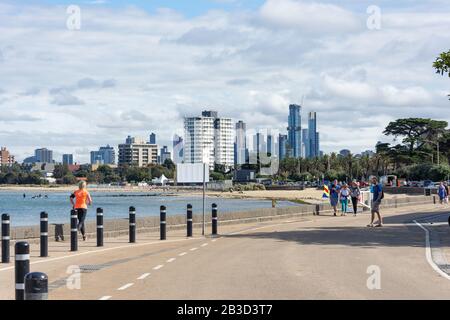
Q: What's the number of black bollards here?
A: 10